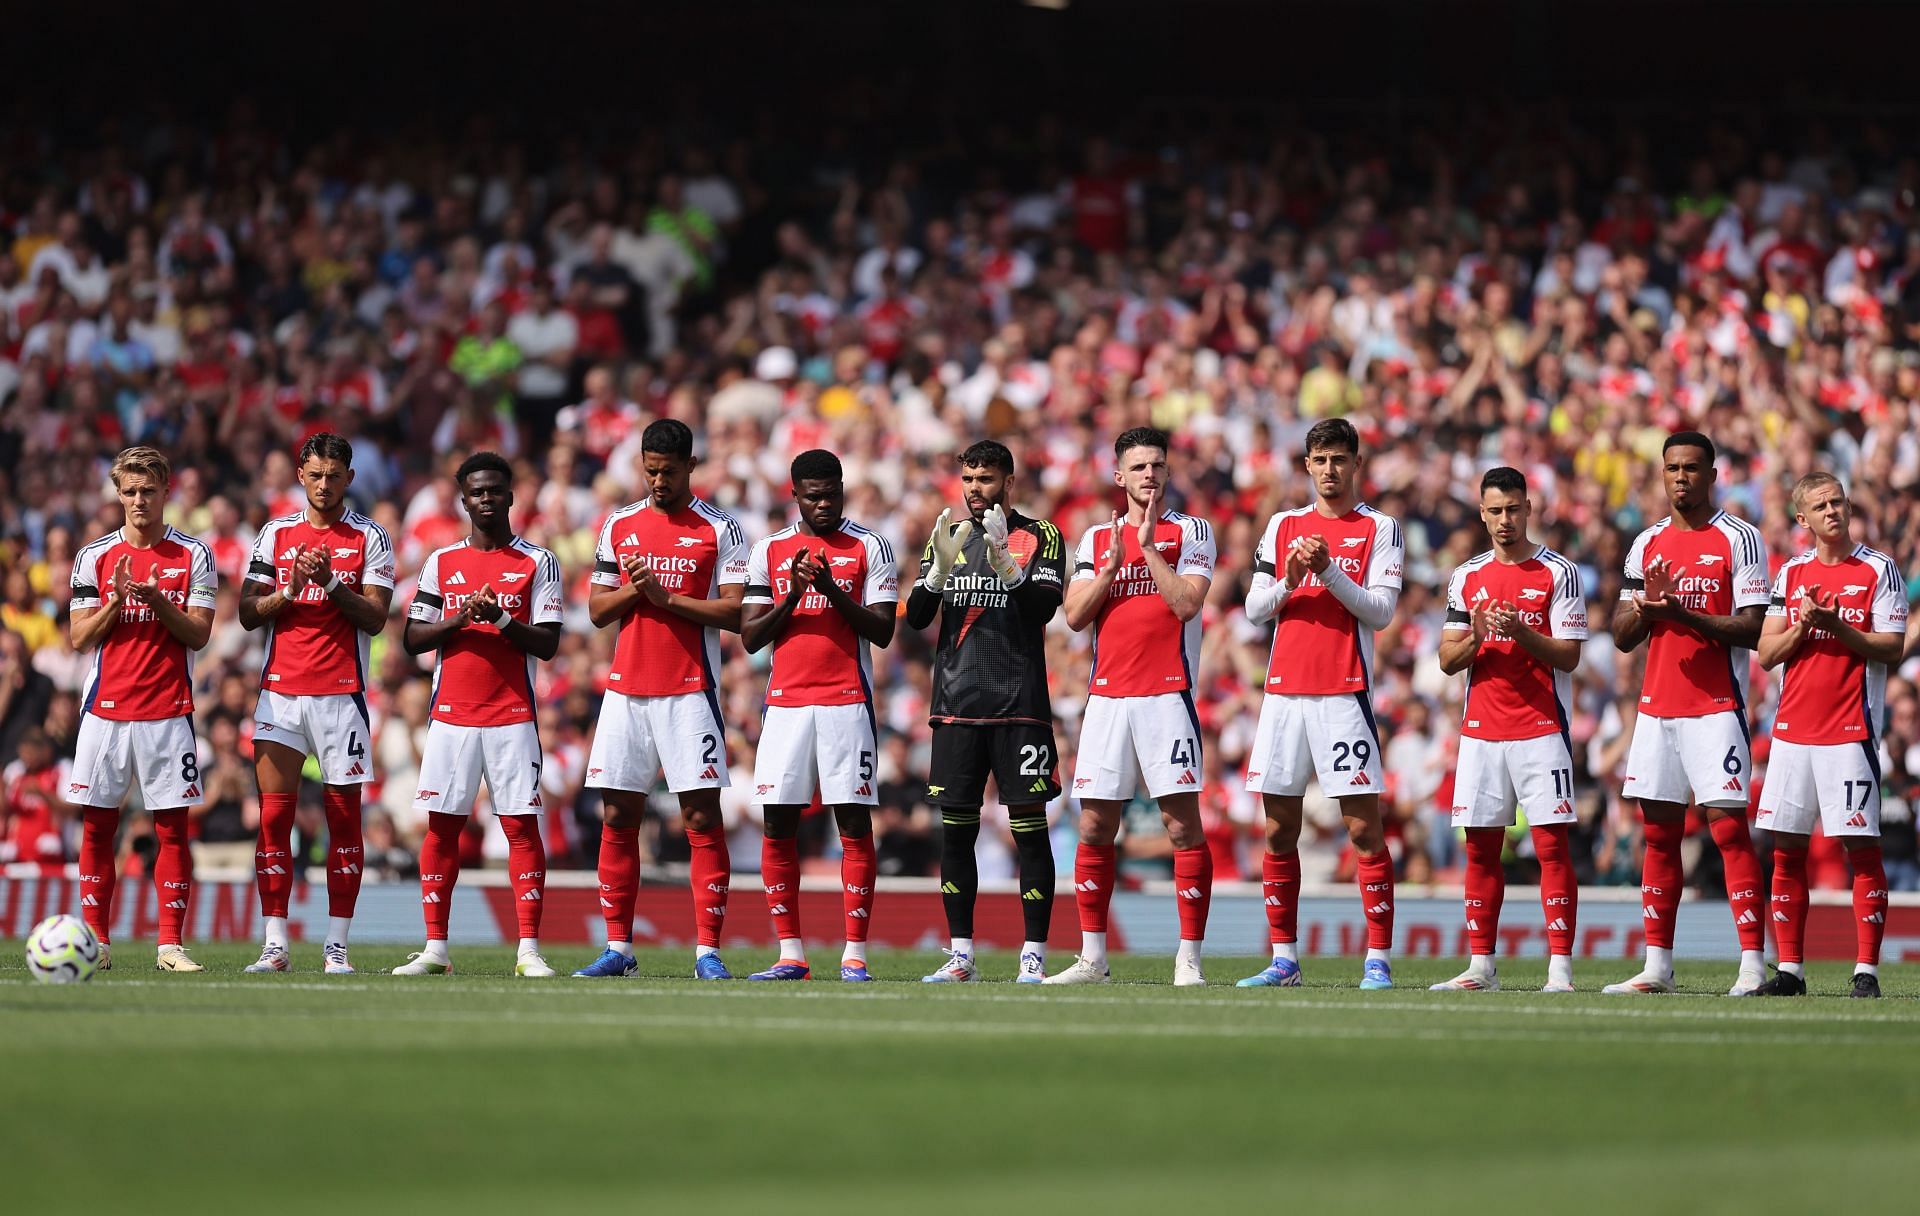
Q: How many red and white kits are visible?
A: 10